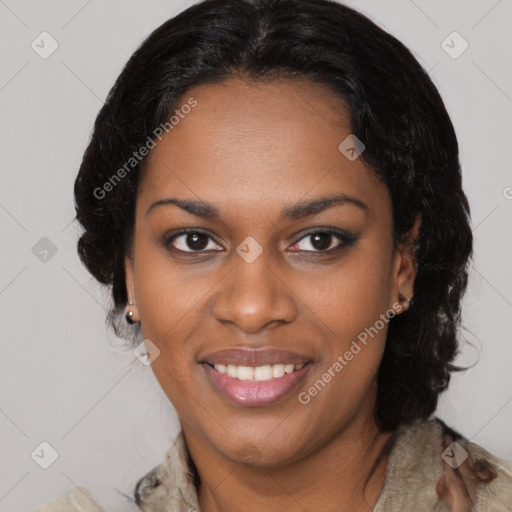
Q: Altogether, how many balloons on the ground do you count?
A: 0